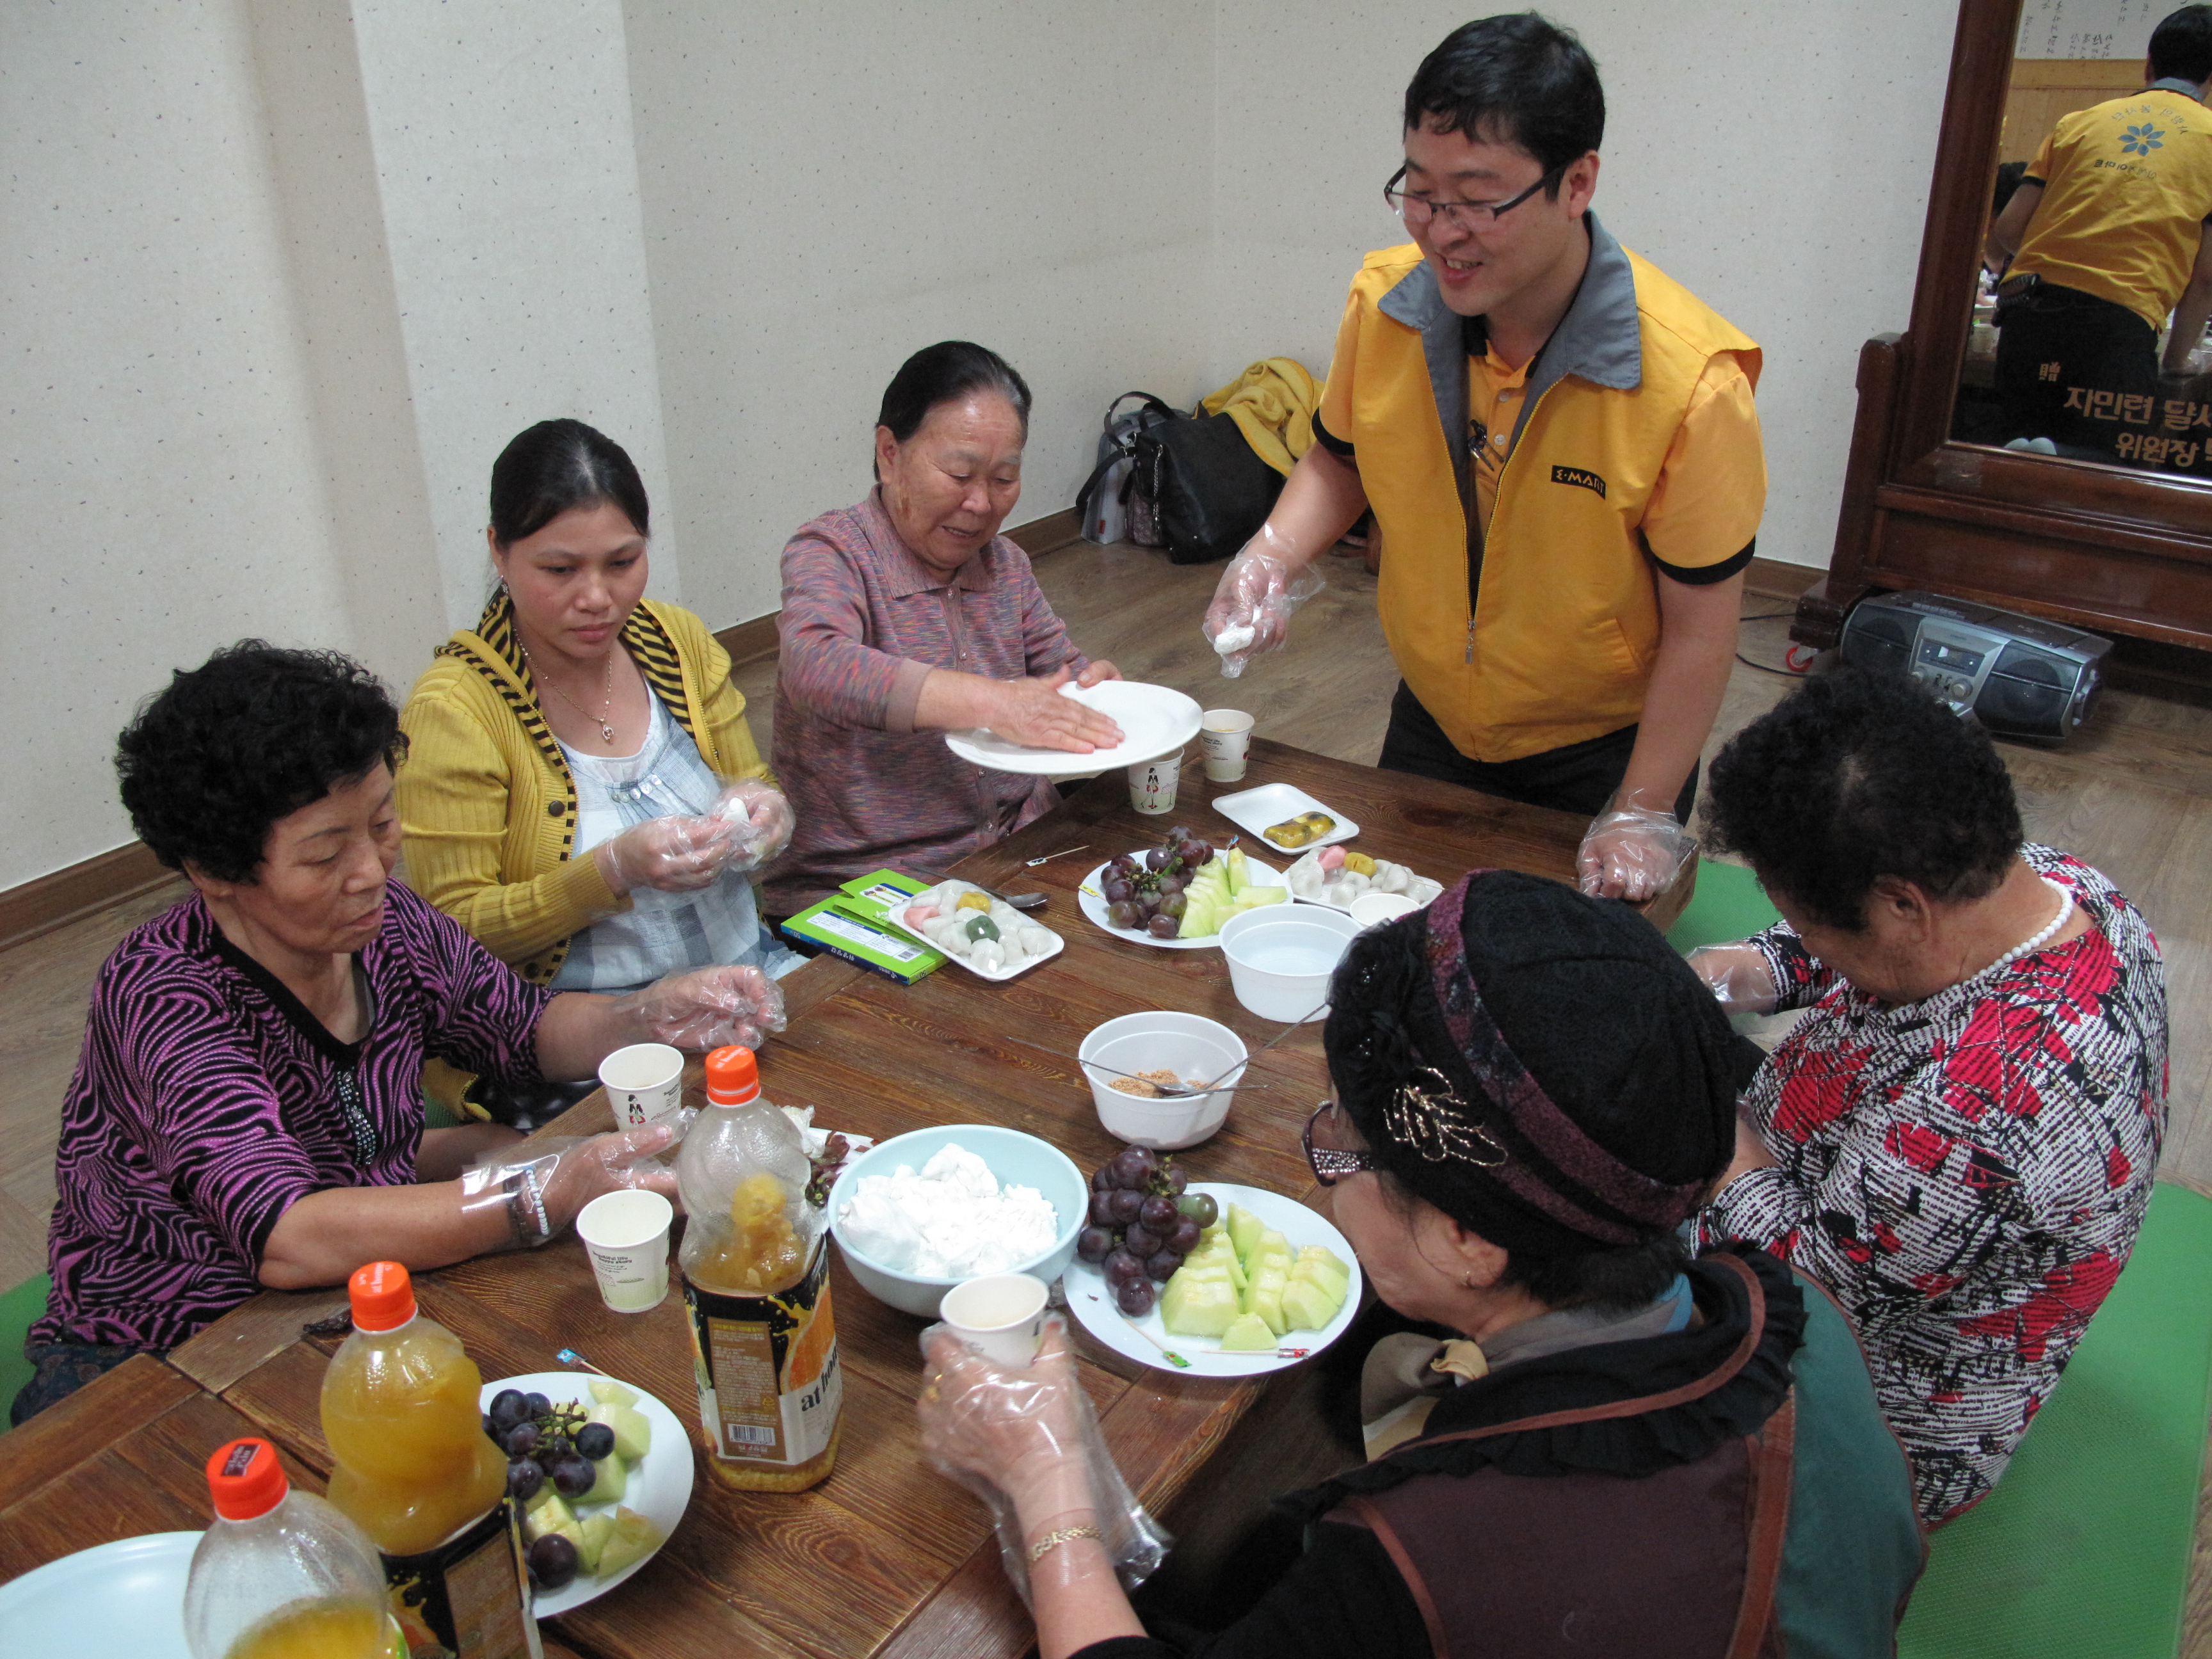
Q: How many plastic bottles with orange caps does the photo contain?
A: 3